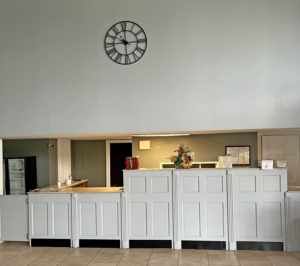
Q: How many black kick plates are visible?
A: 5